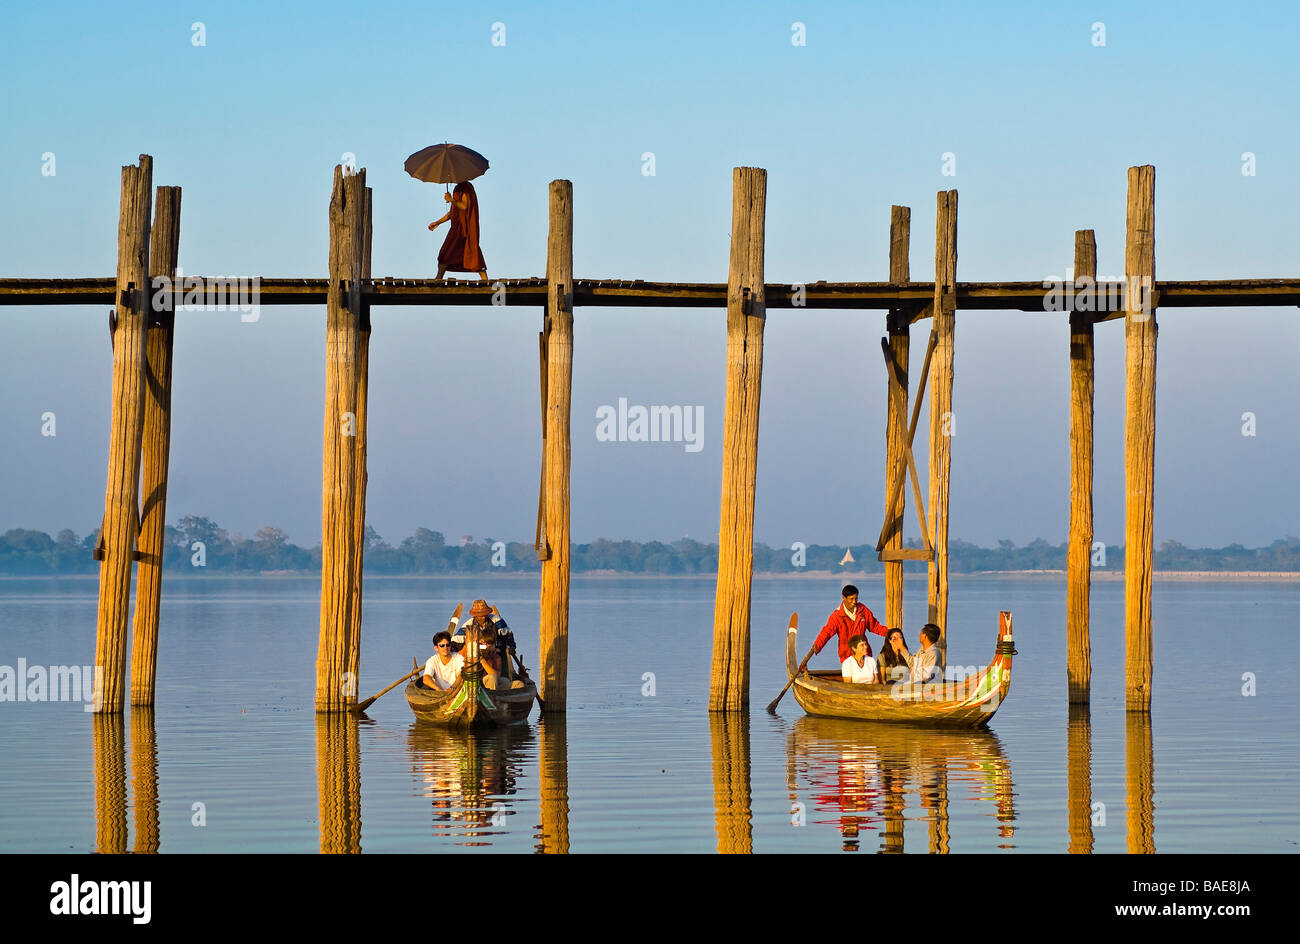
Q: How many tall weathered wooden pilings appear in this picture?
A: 10